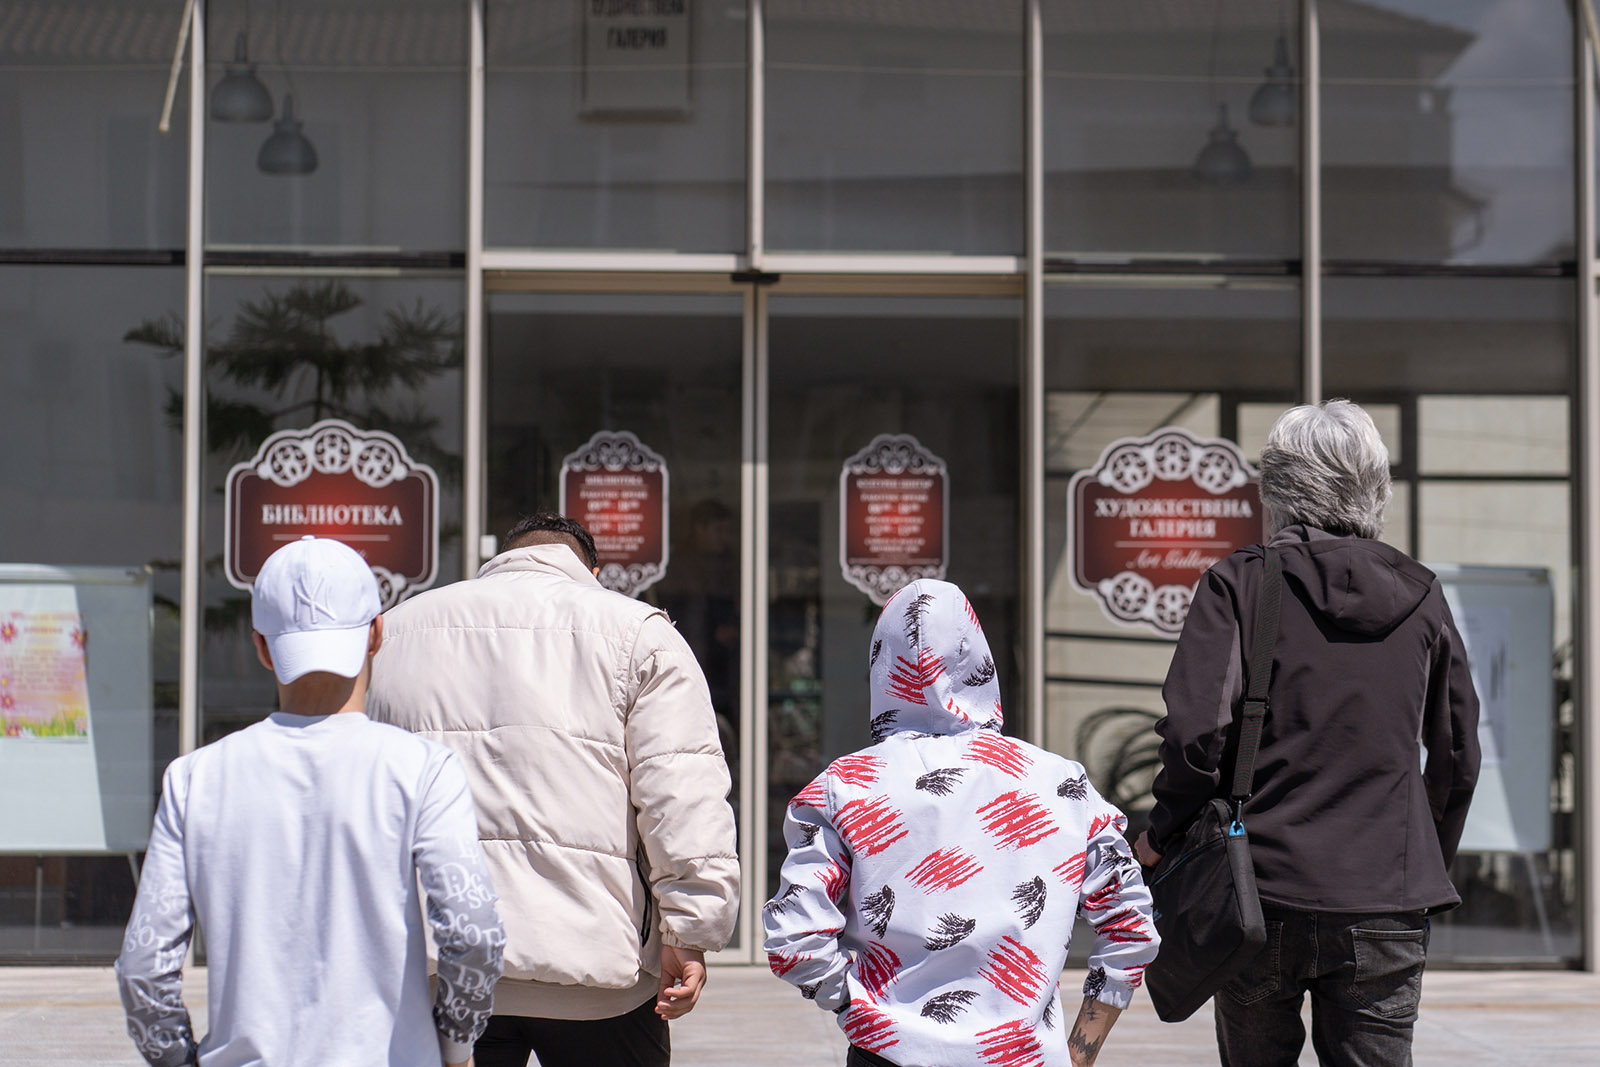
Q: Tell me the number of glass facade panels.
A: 12